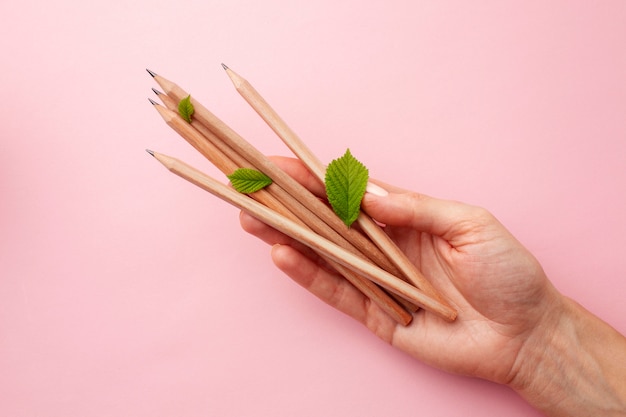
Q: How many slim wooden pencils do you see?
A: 5